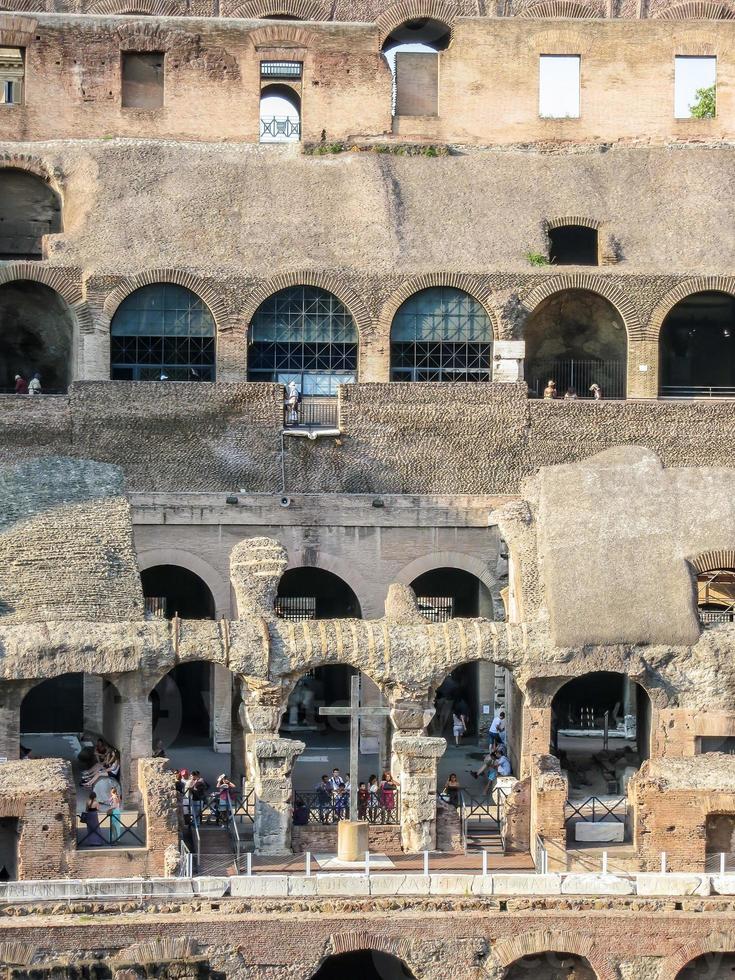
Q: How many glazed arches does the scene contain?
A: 3